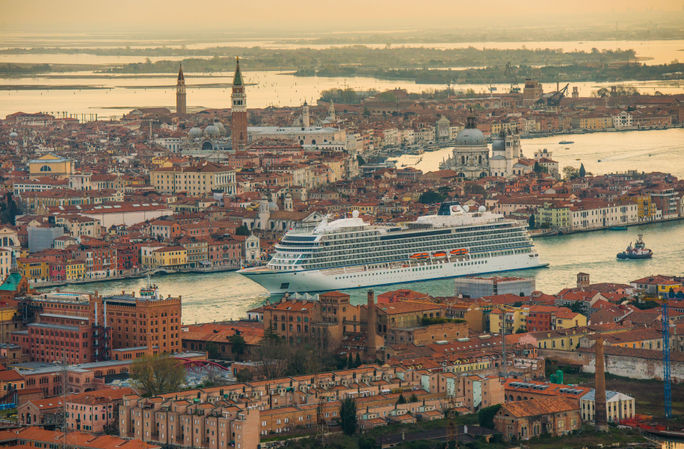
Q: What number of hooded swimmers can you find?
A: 0